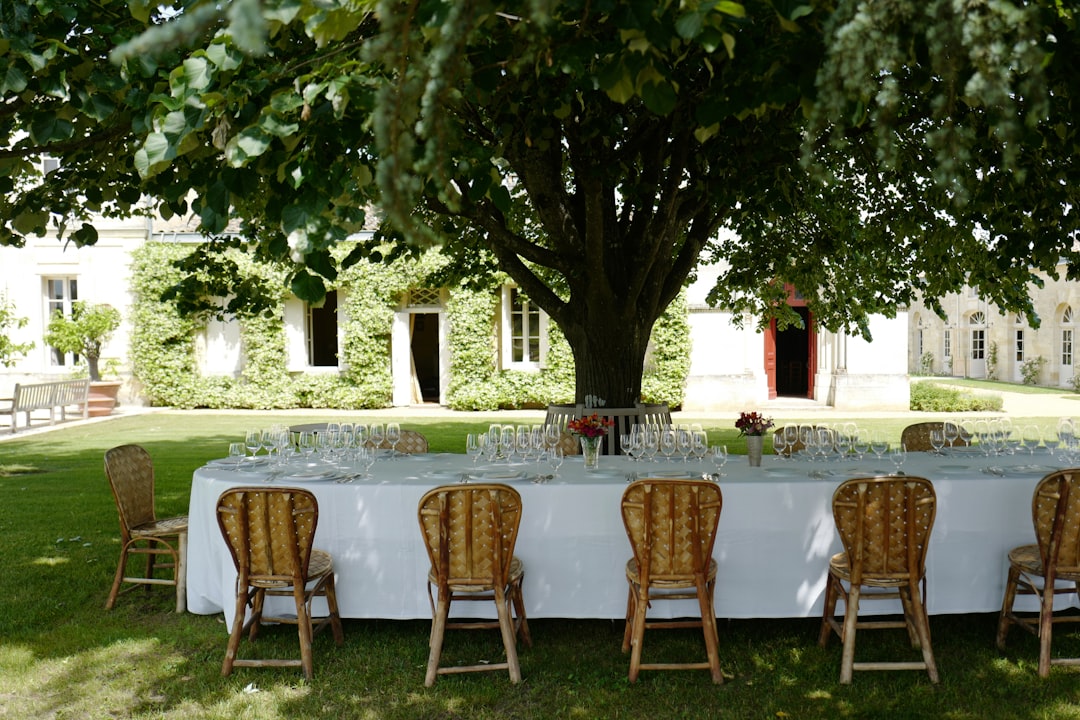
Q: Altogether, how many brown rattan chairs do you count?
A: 10